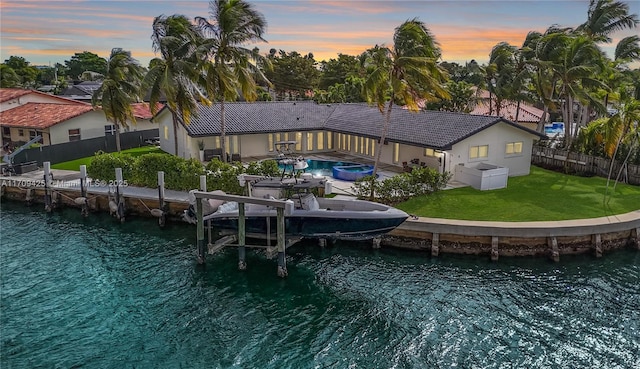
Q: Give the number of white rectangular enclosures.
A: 1